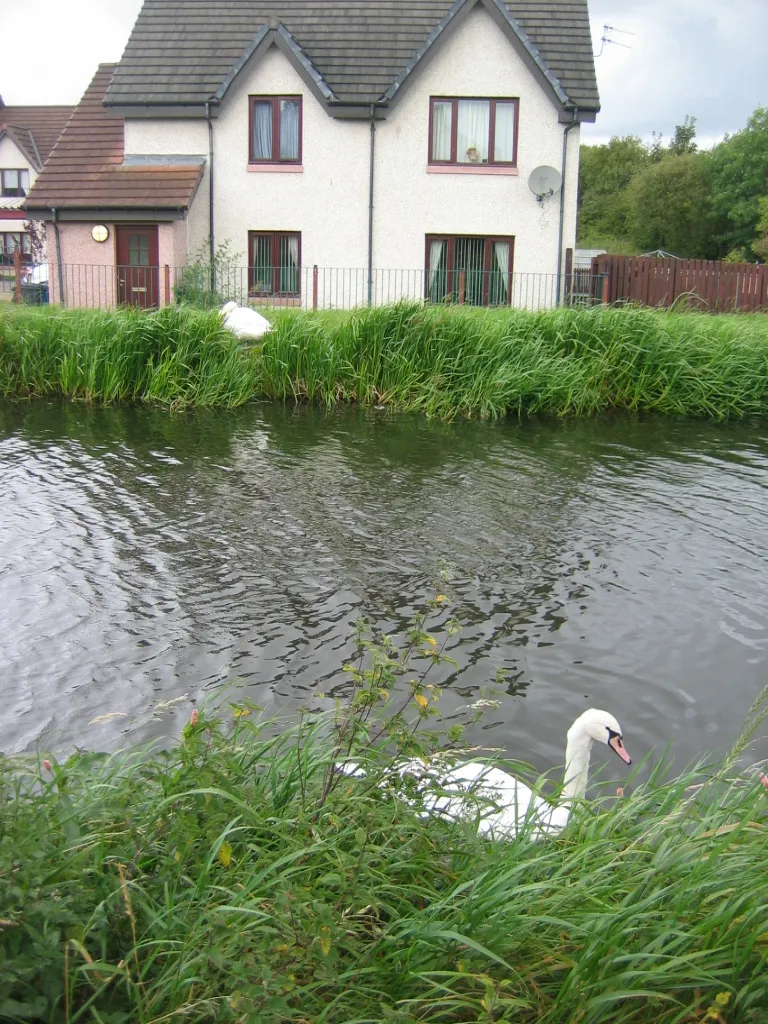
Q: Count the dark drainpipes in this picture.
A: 4